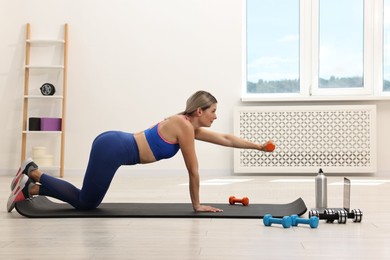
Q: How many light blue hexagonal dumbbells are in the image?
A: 2